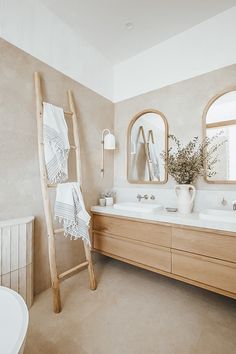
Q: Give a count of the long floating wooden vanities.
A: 1